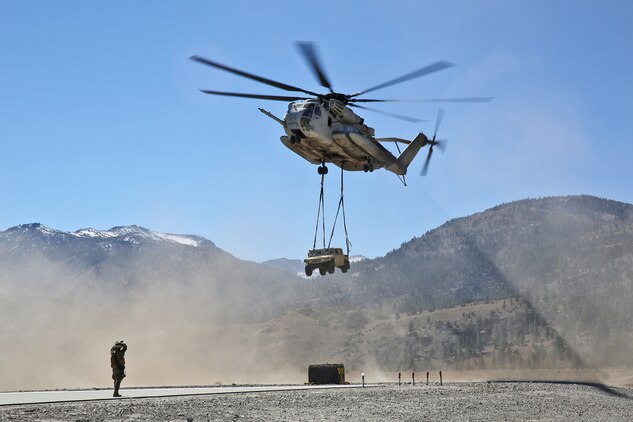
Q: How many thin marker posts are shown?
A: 5